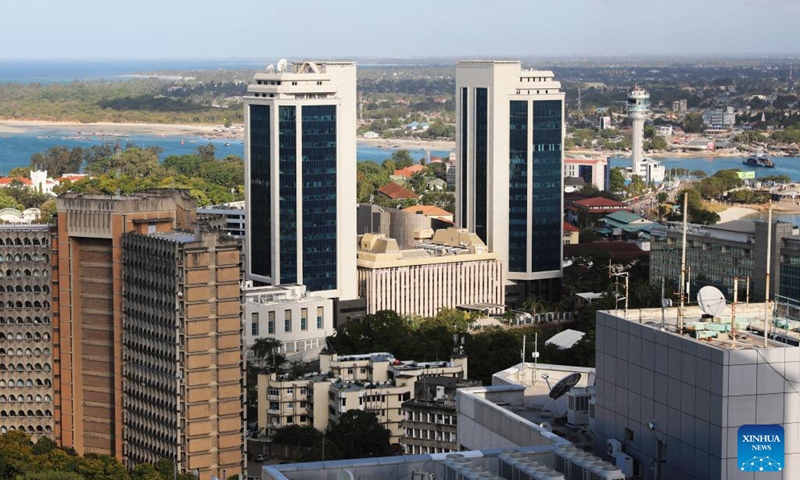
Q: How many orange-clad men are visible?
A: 0